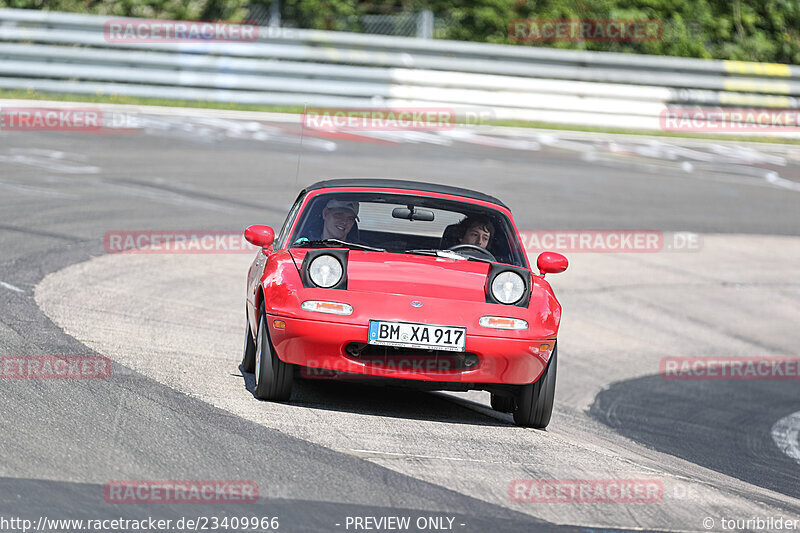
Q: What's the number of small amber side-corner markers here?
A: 2